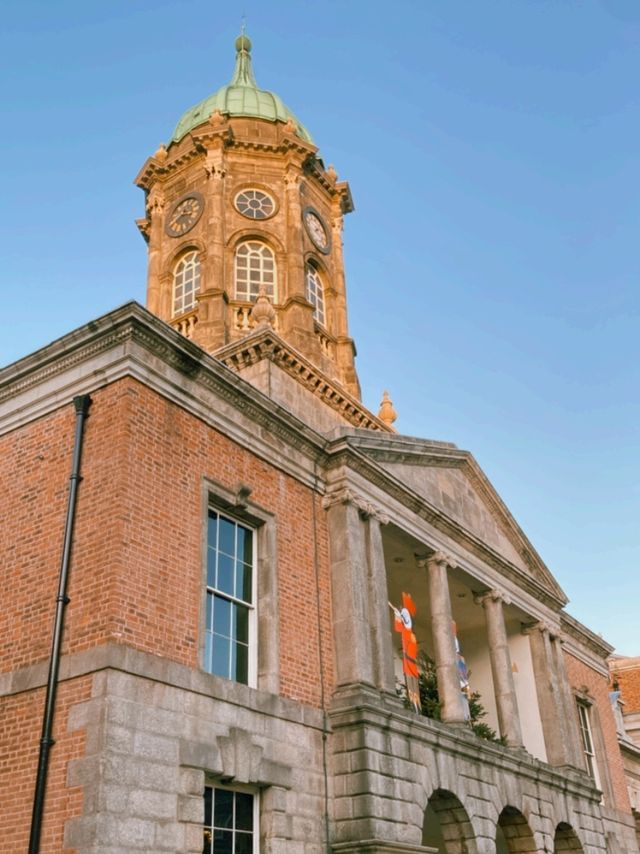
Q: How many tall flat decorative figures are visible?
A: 2